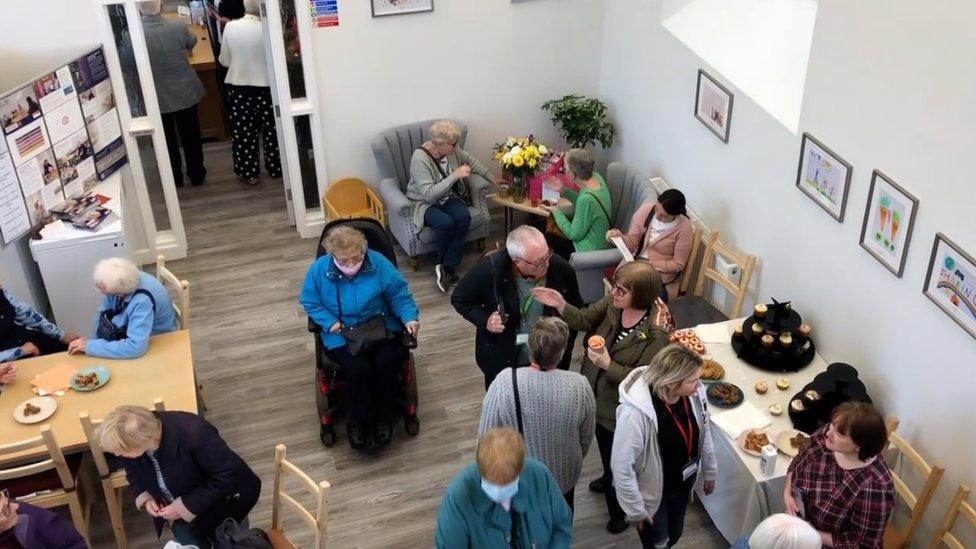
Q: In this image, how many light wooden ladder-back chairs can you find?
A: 8